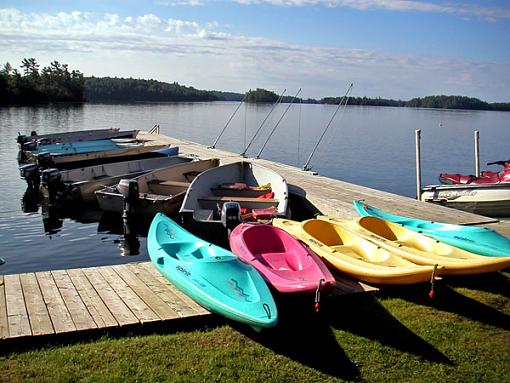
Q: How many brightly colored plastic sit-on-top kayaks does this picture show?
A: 5